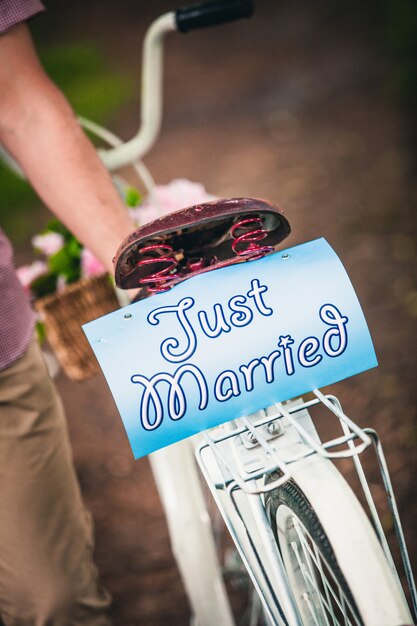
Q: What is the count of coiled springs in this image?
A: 2